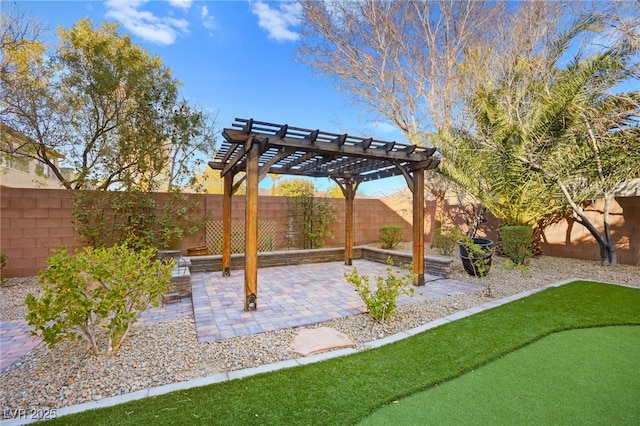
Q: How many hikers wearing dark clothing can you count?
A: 0